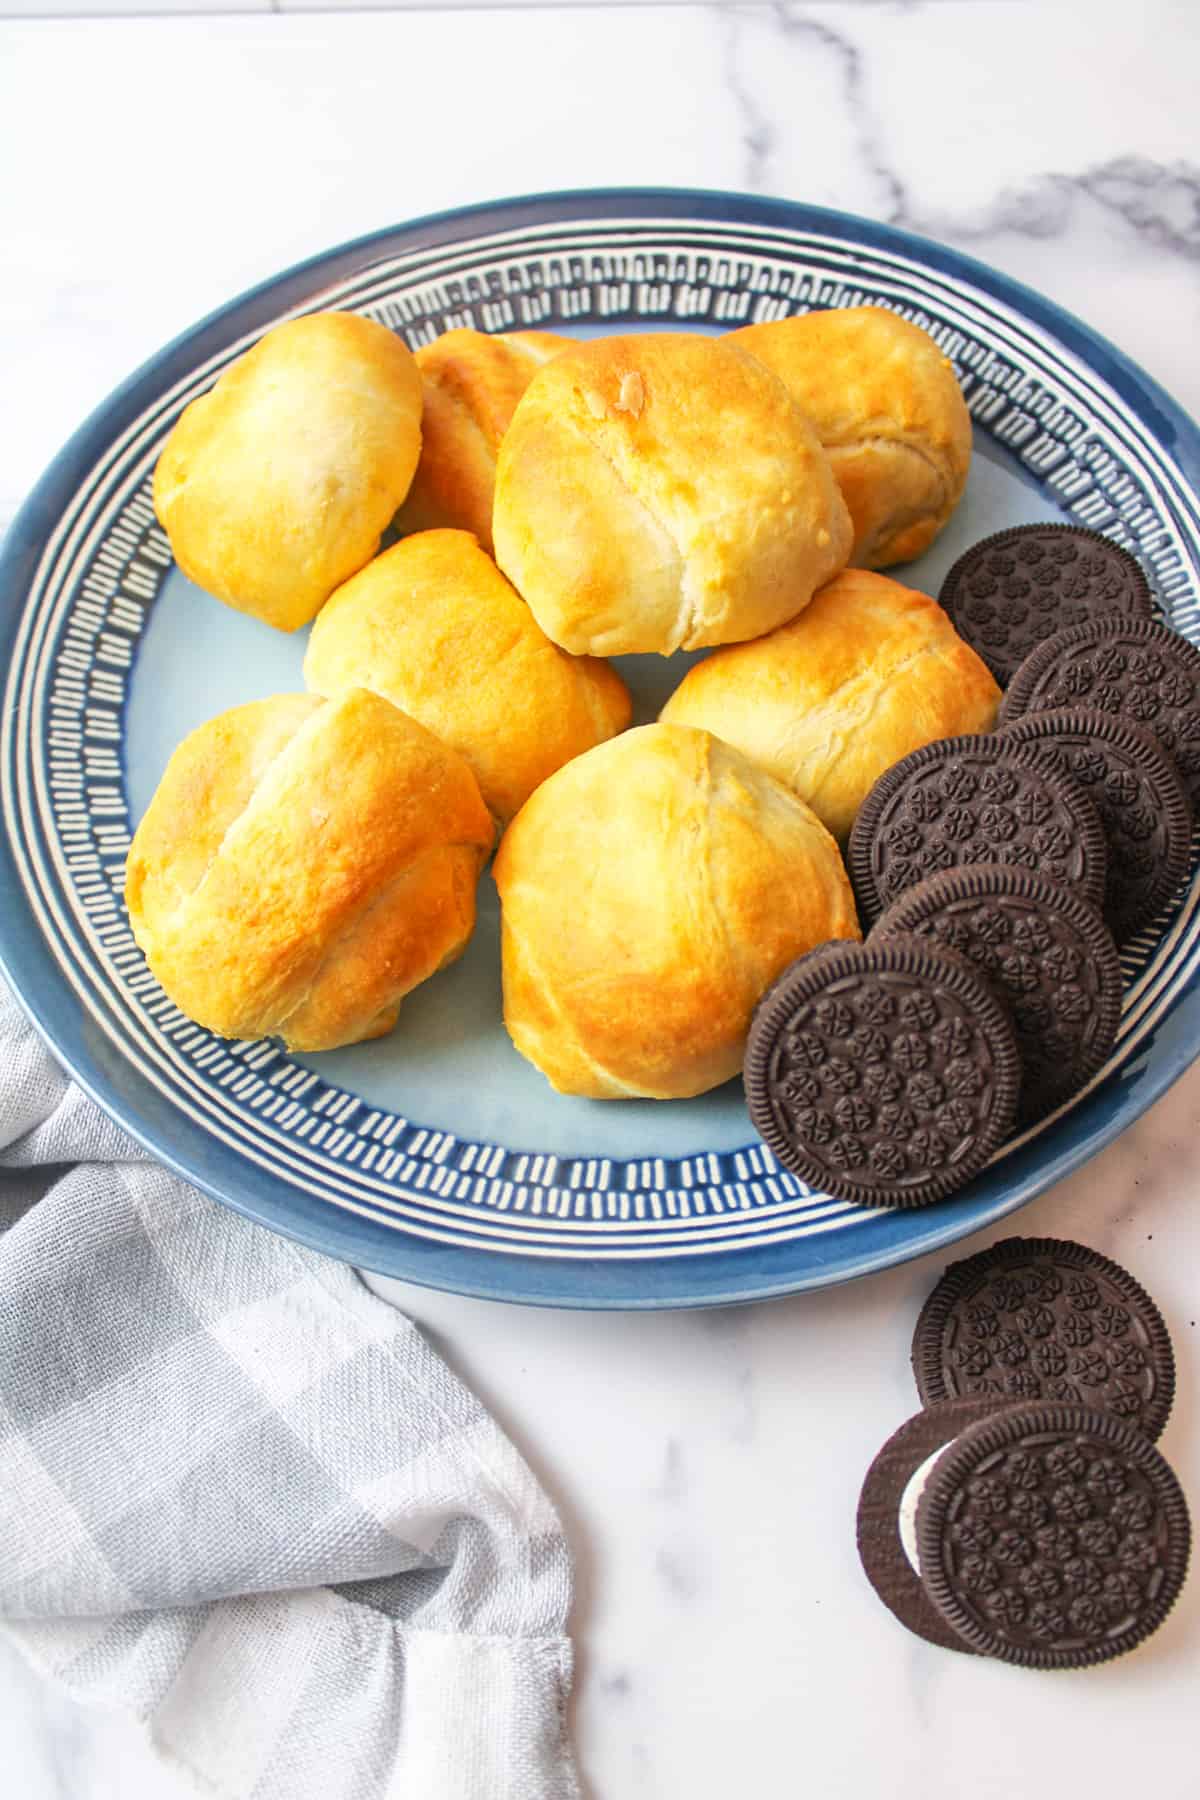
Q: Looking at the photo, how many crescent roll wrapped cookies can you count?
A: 8